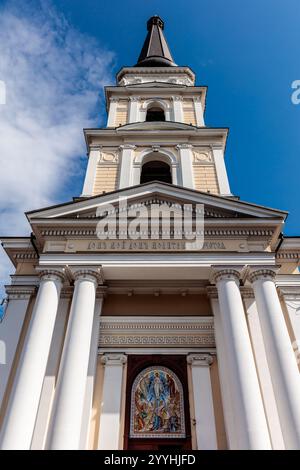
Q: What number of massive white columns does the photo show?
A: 4